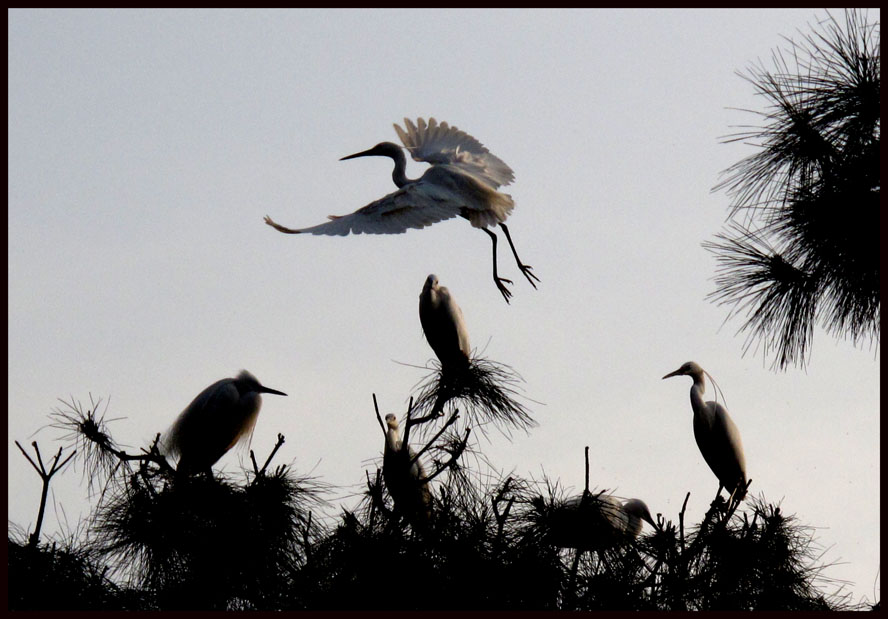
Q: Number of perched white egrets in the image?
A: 5